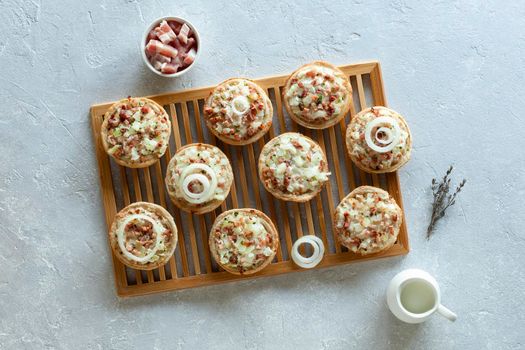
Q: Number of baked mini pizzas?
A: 9